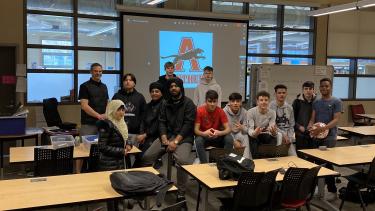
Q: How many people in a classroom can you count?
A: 13